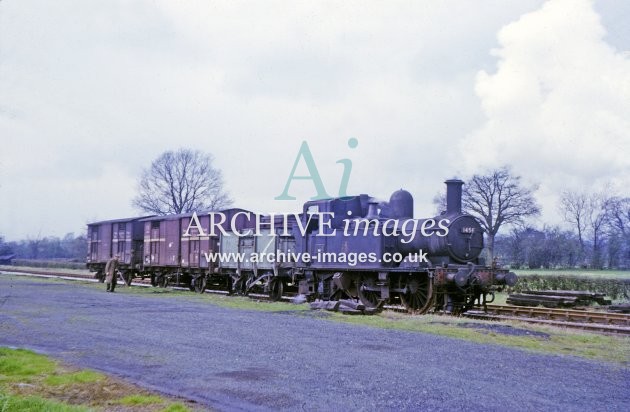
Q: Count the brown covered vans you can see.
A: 2